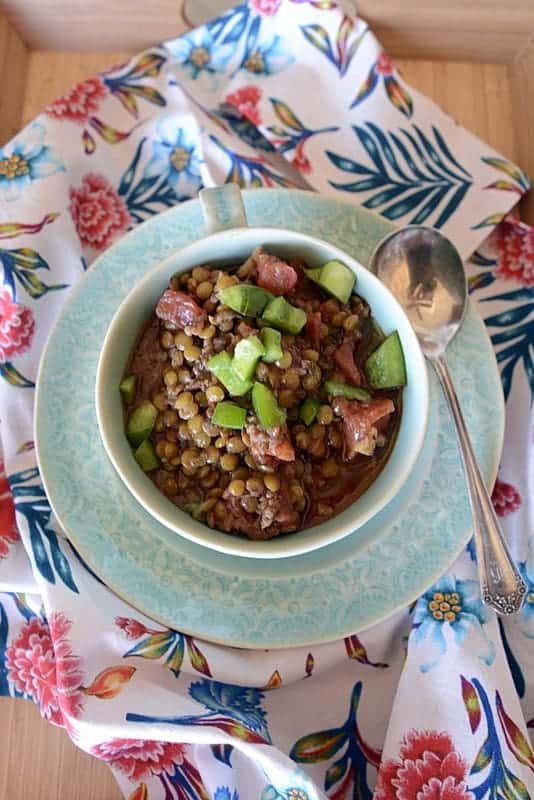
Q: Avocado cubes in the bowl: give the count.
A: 14